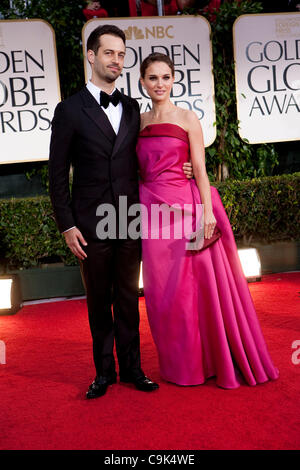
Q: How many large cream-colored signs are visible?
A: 3